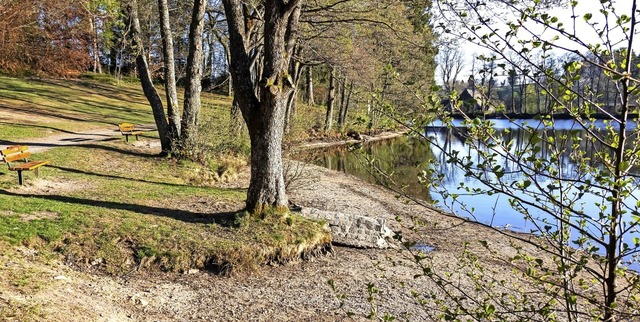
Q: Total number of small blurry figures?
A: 0